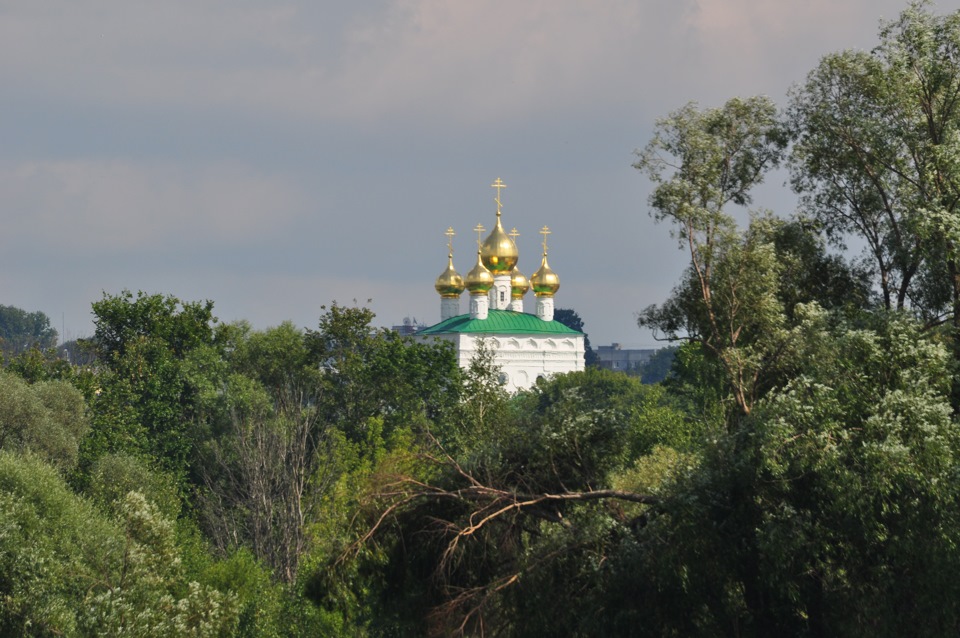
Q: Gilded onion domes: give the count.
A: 5